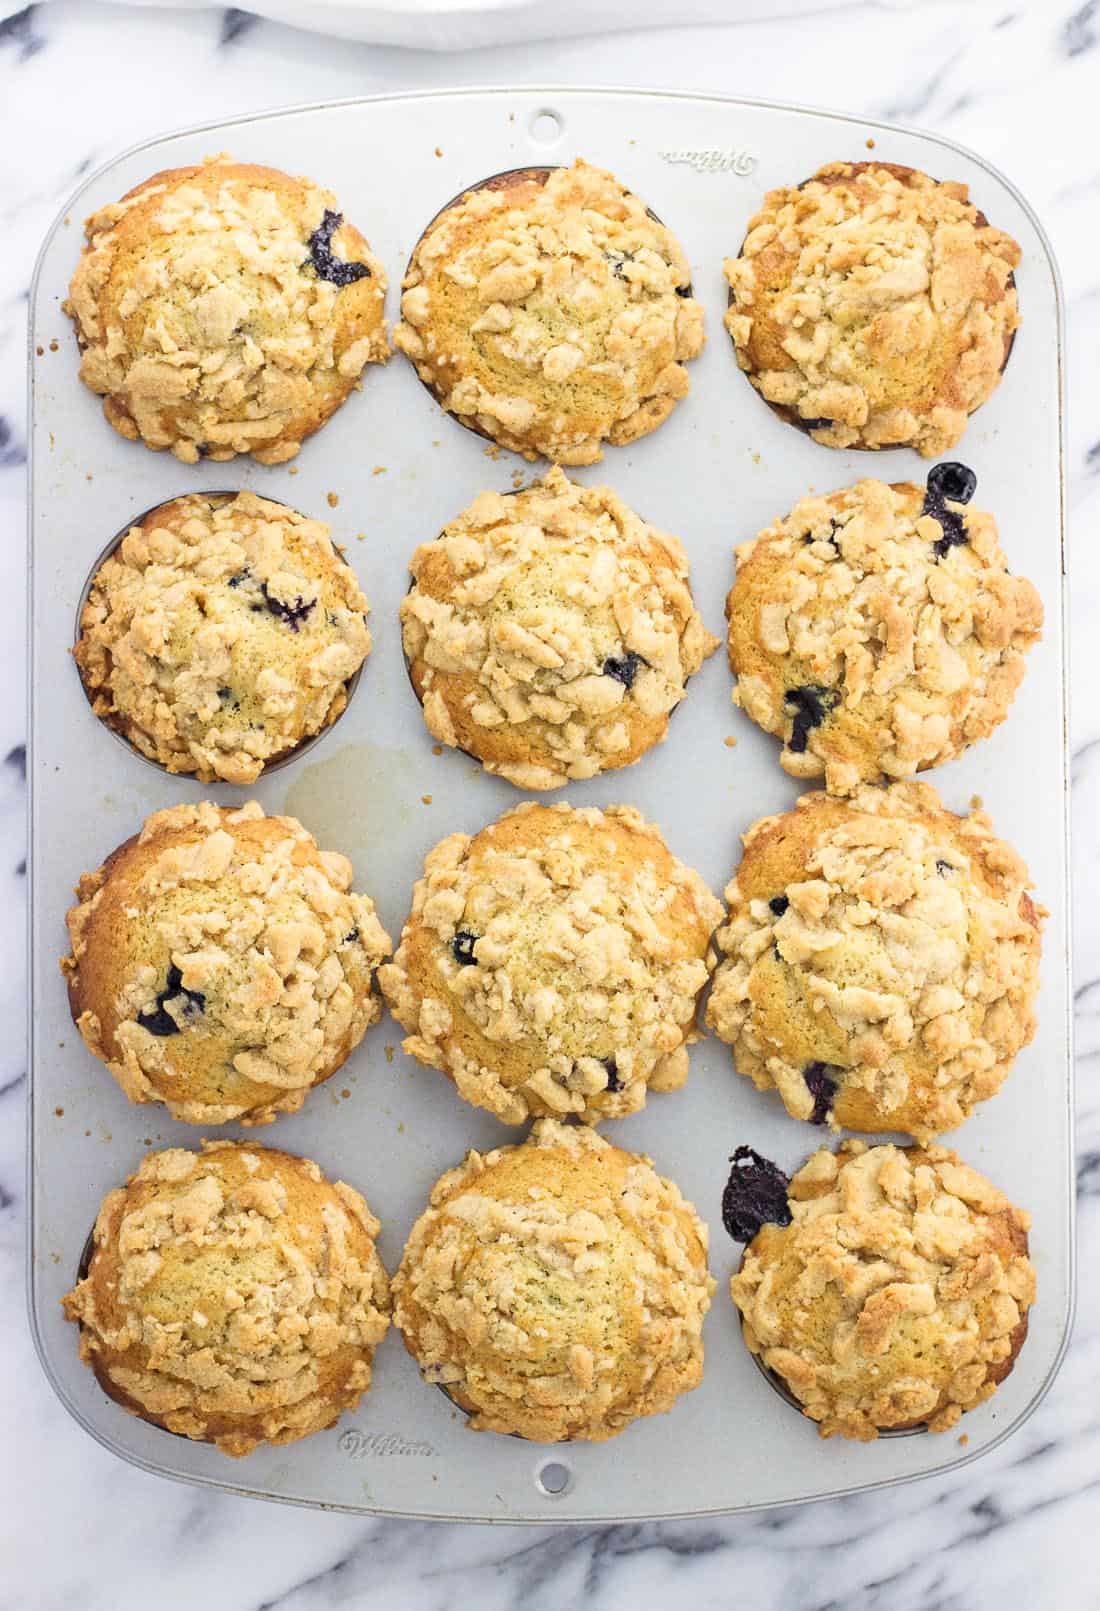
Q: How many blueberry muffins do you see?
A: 12